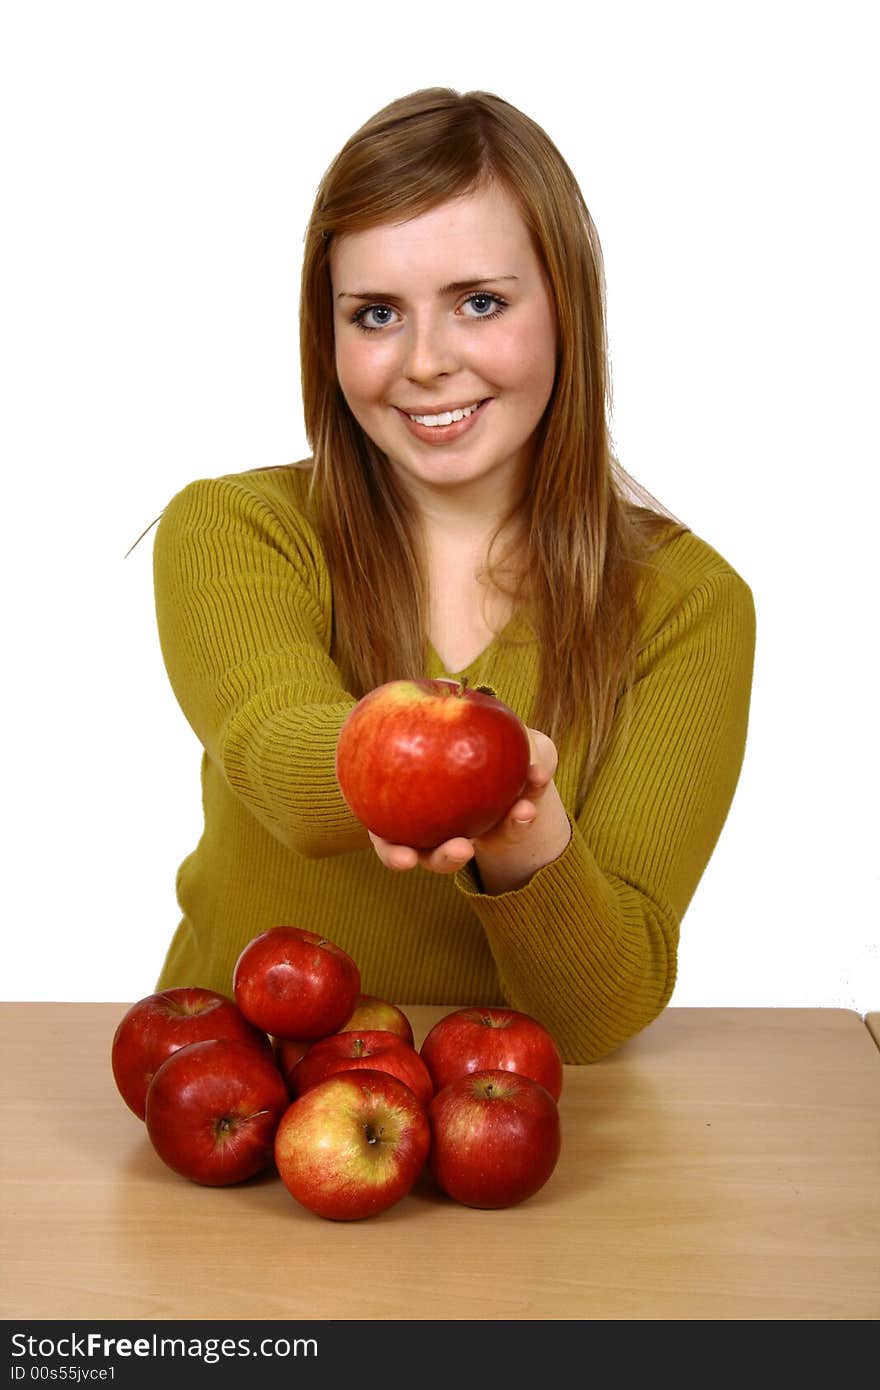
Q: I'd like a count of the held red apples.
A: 1